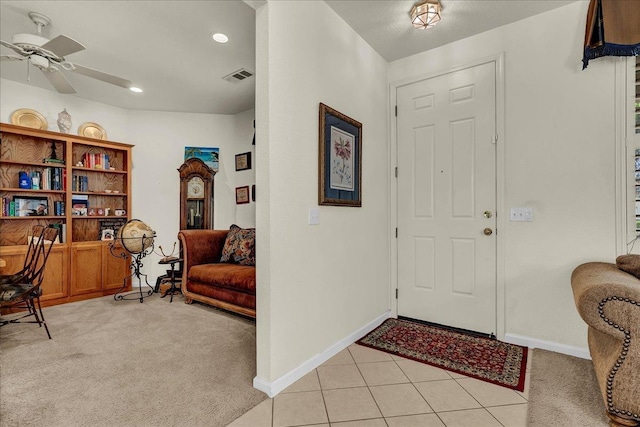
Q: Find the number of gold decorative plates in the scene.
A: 2